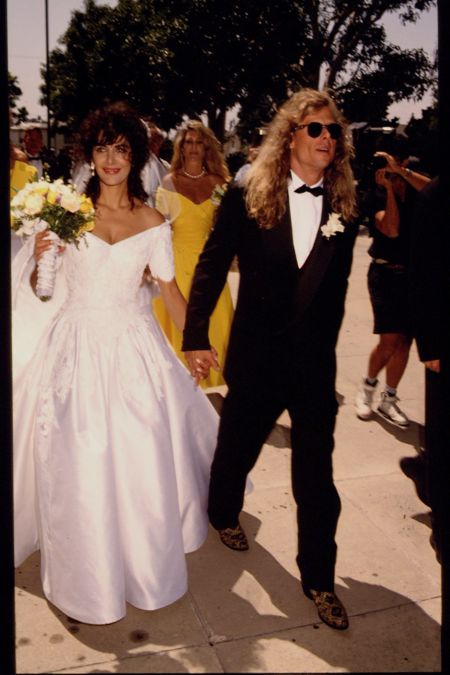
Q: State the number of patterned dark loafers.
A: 2